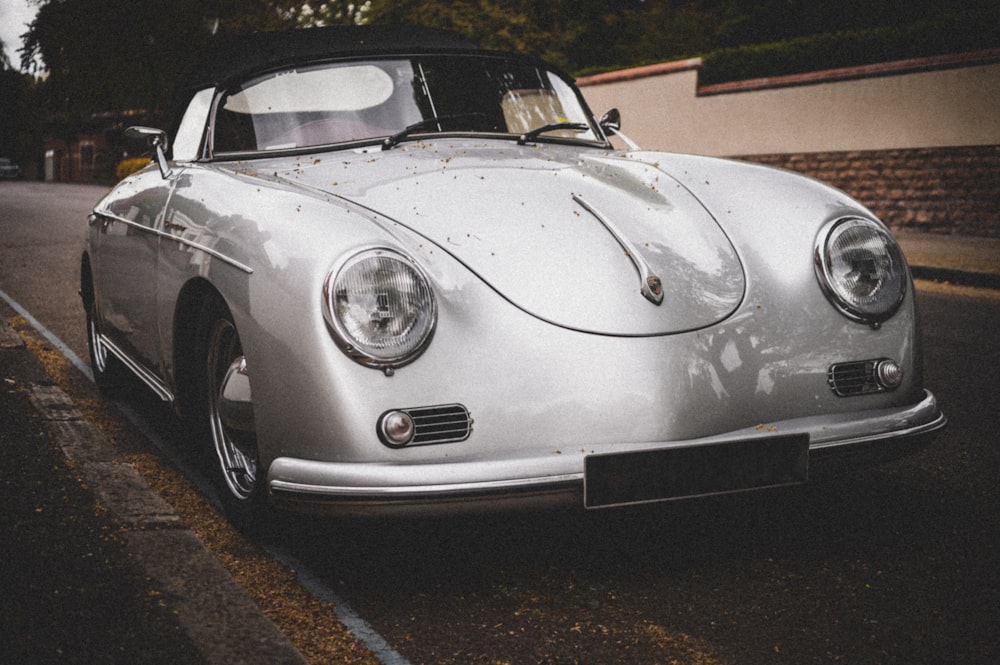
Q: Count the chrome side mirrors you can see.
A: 2